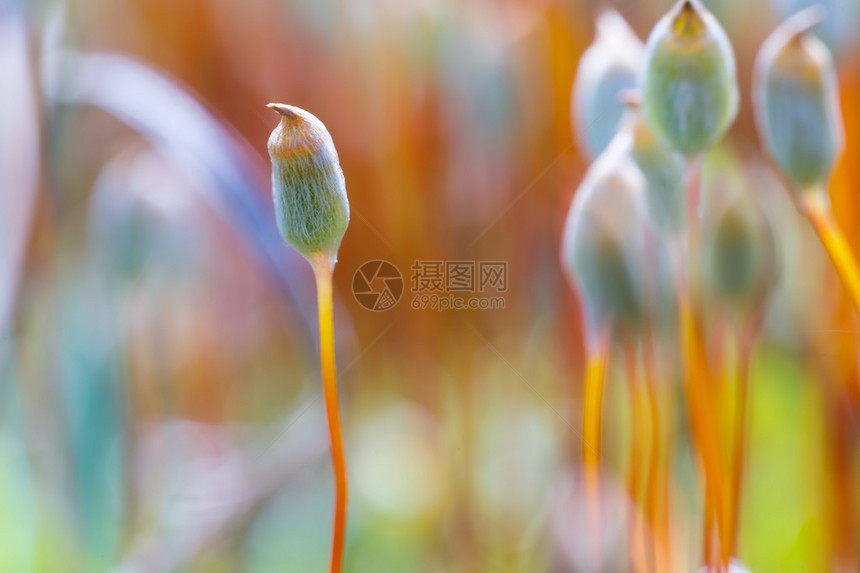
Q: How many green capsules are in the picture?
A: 7